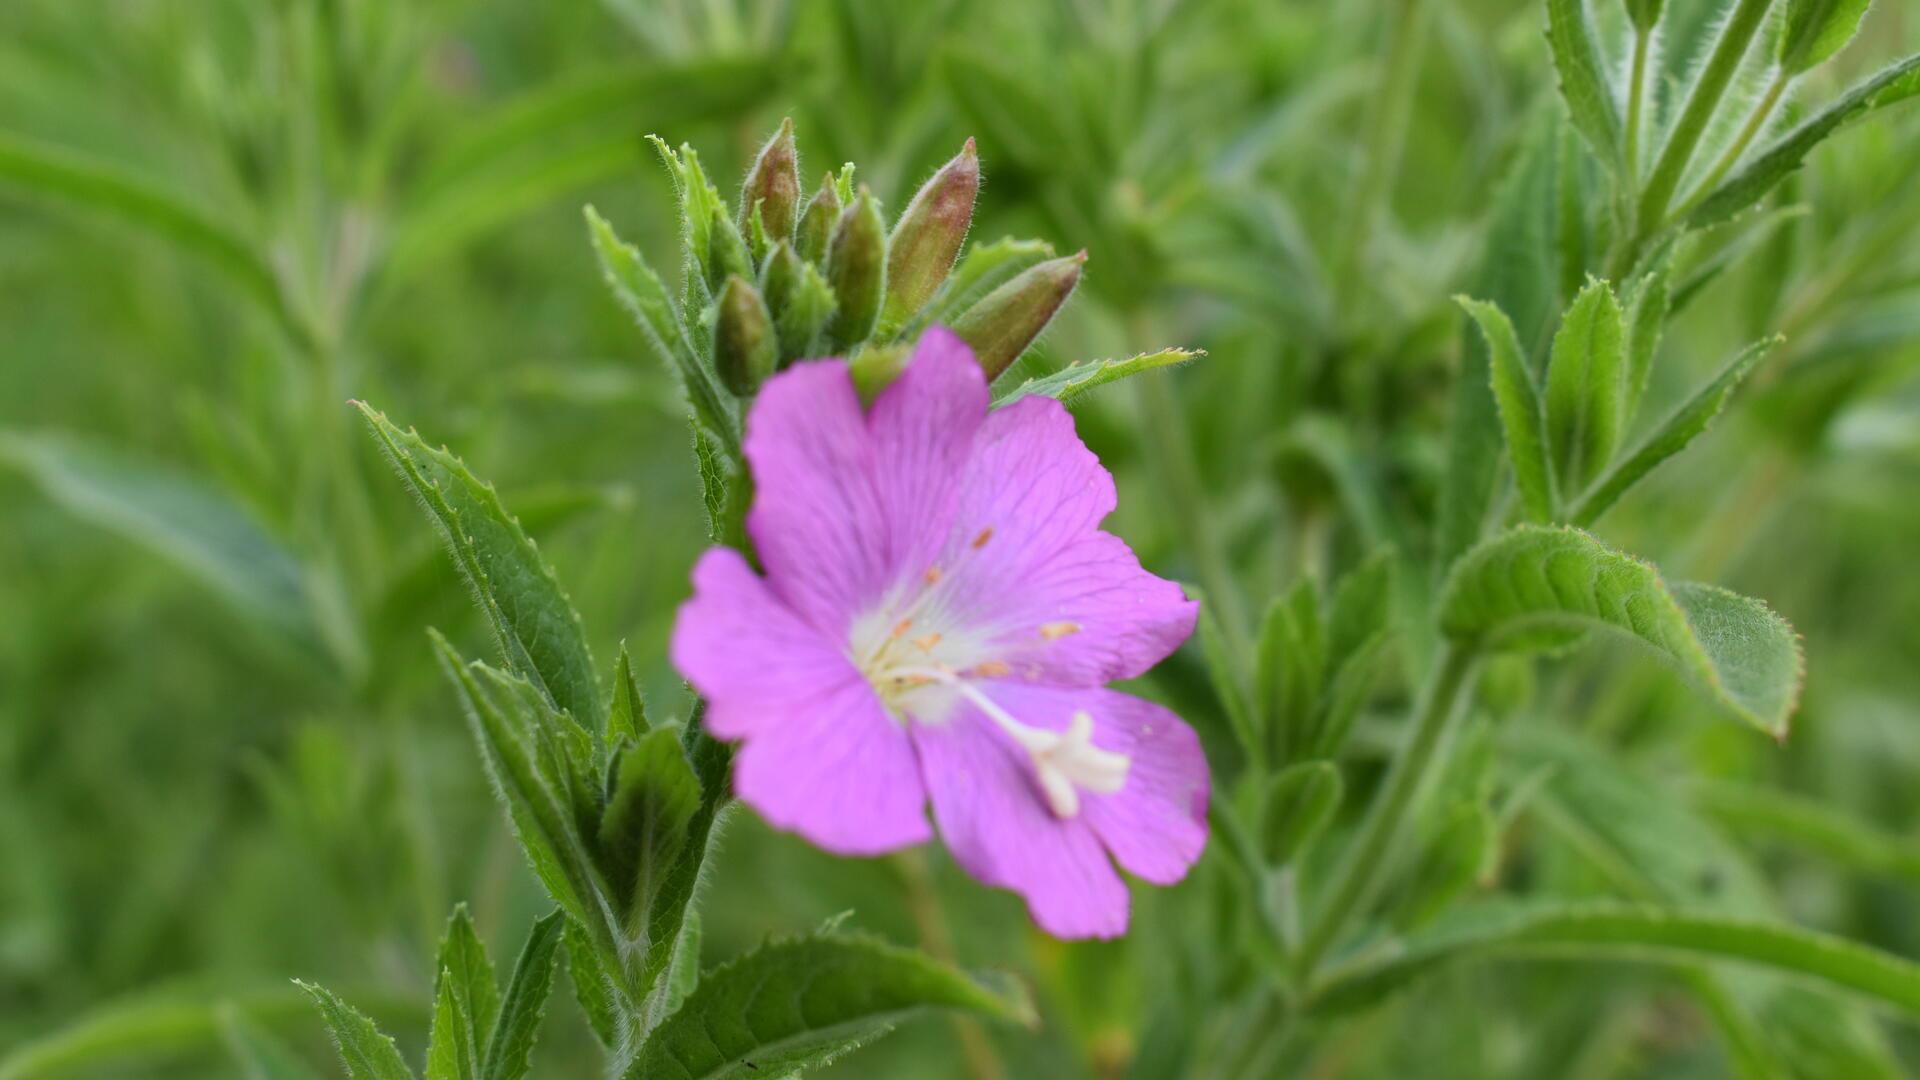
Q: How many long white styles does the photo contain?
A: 1